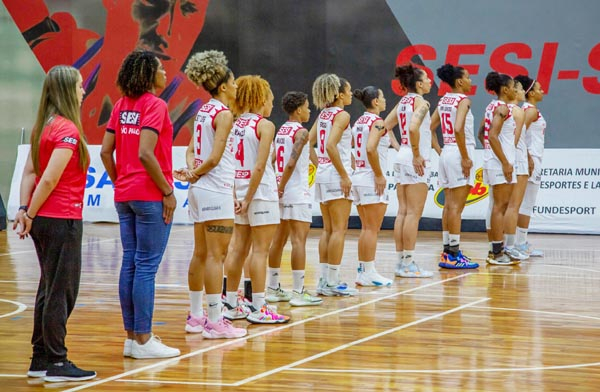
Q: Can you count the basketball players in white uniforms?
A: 10